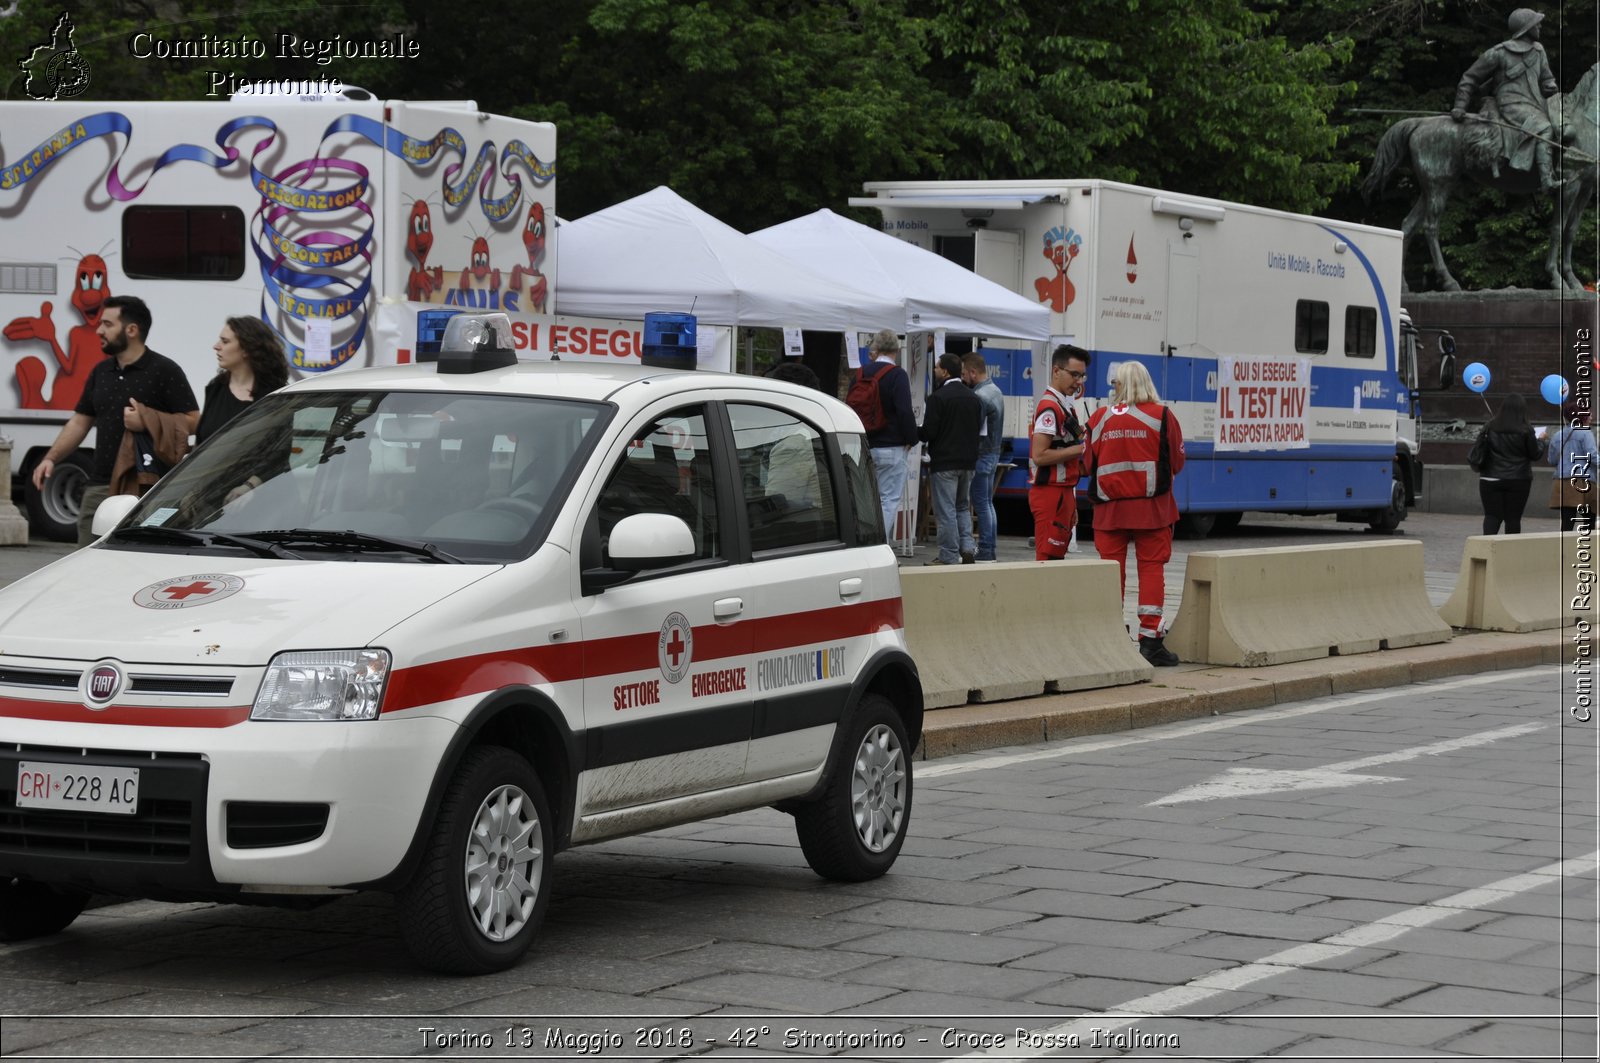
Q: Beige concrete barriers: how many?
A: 3